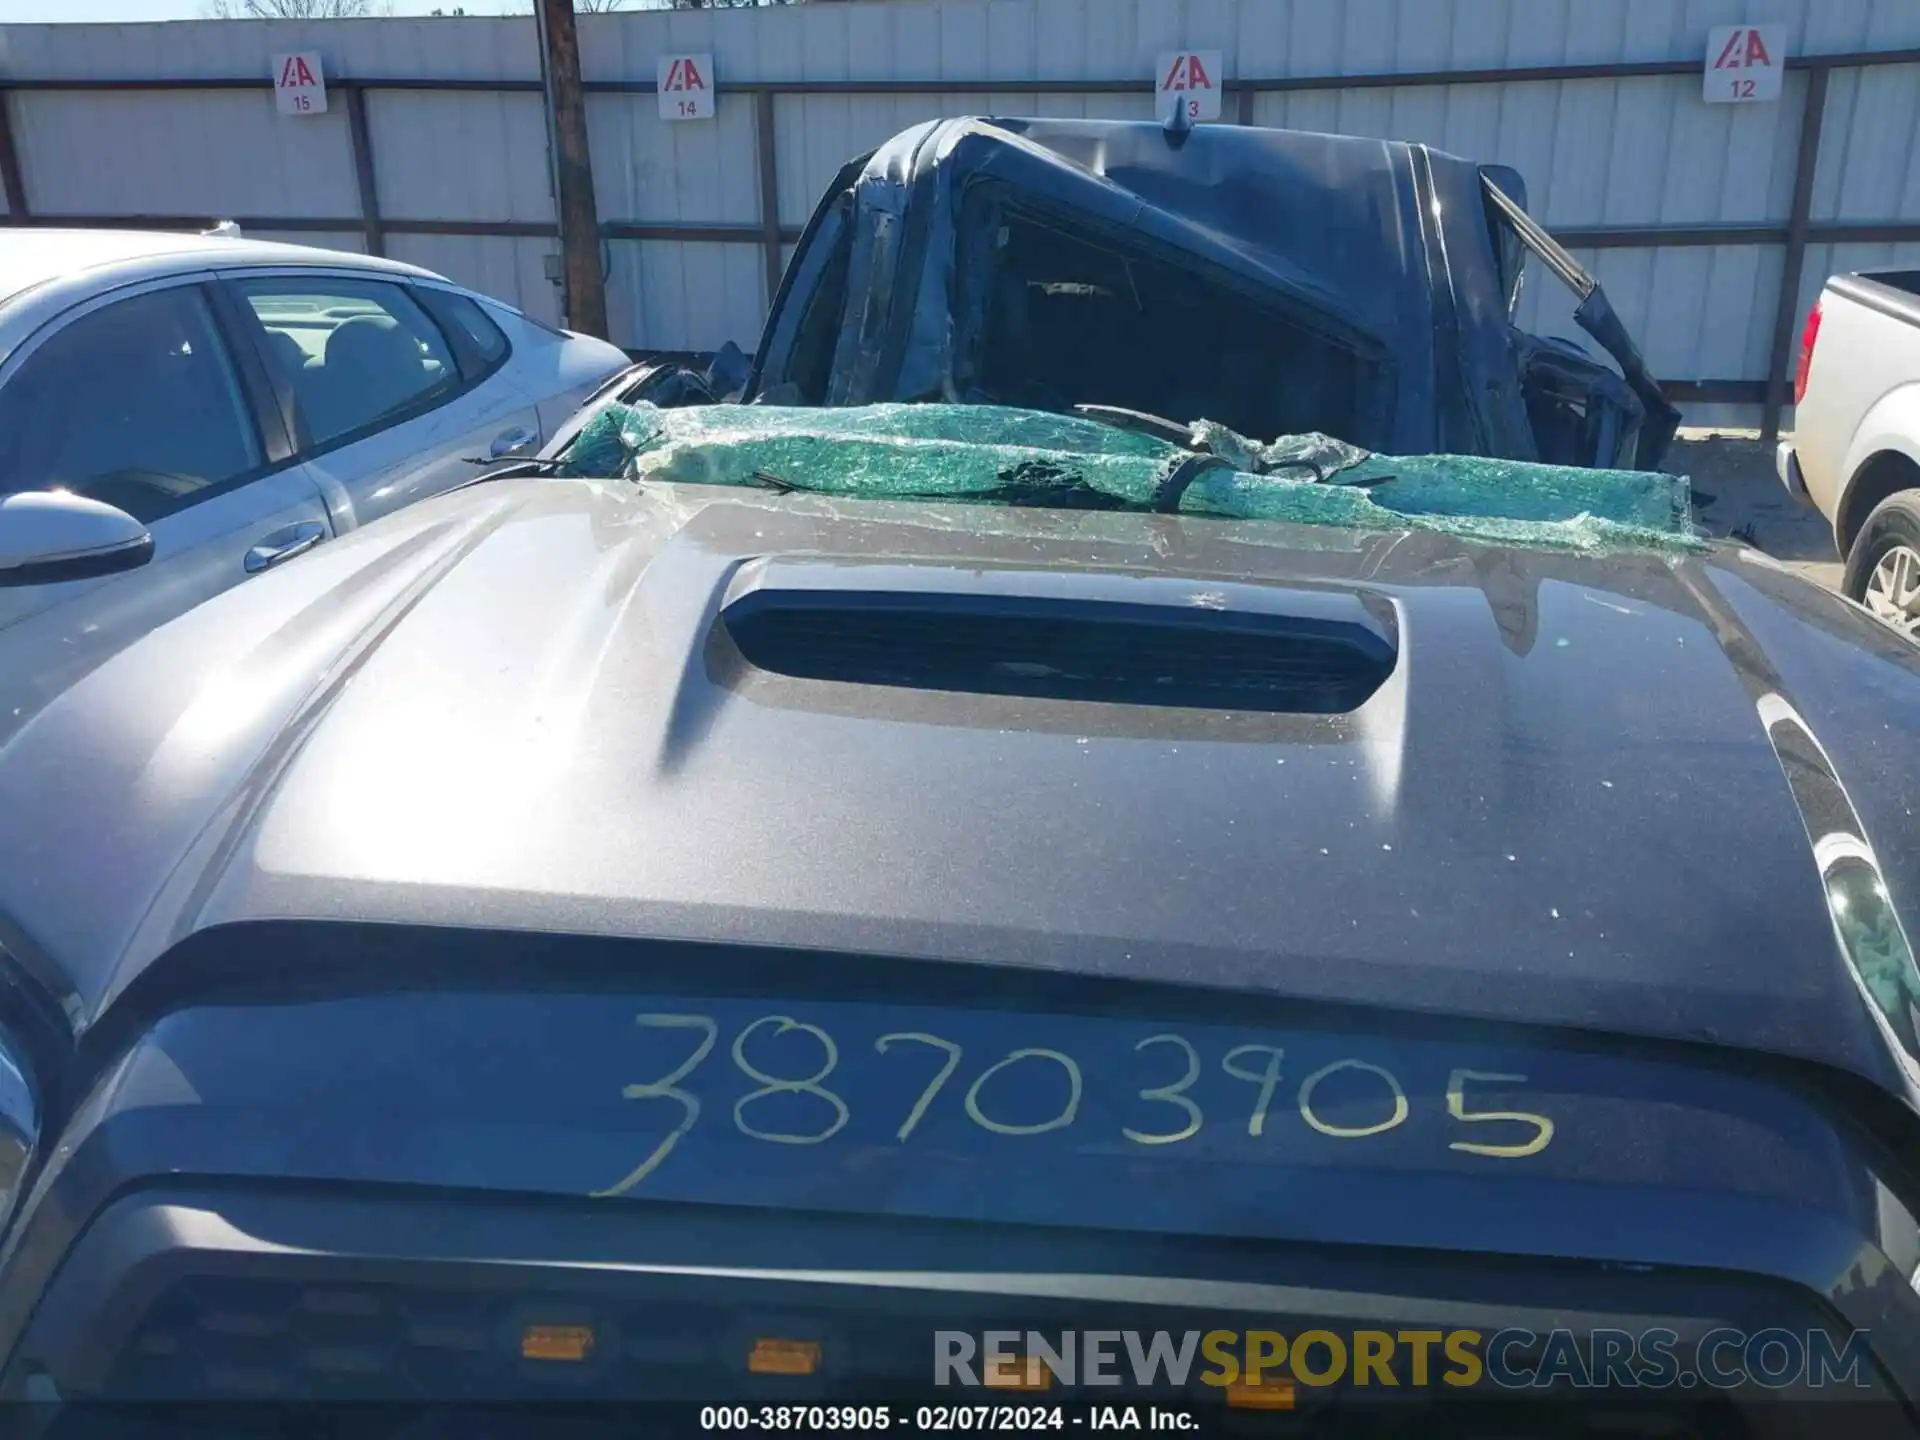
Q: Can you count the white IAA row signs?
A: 4